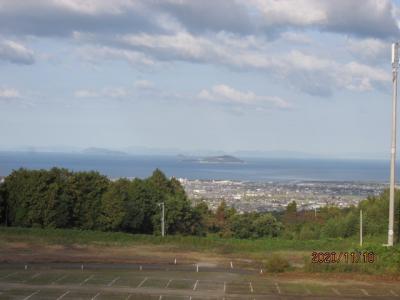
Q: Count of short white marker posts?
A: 7